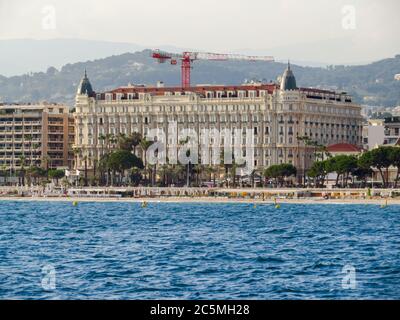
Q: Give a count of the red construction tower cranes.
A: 1